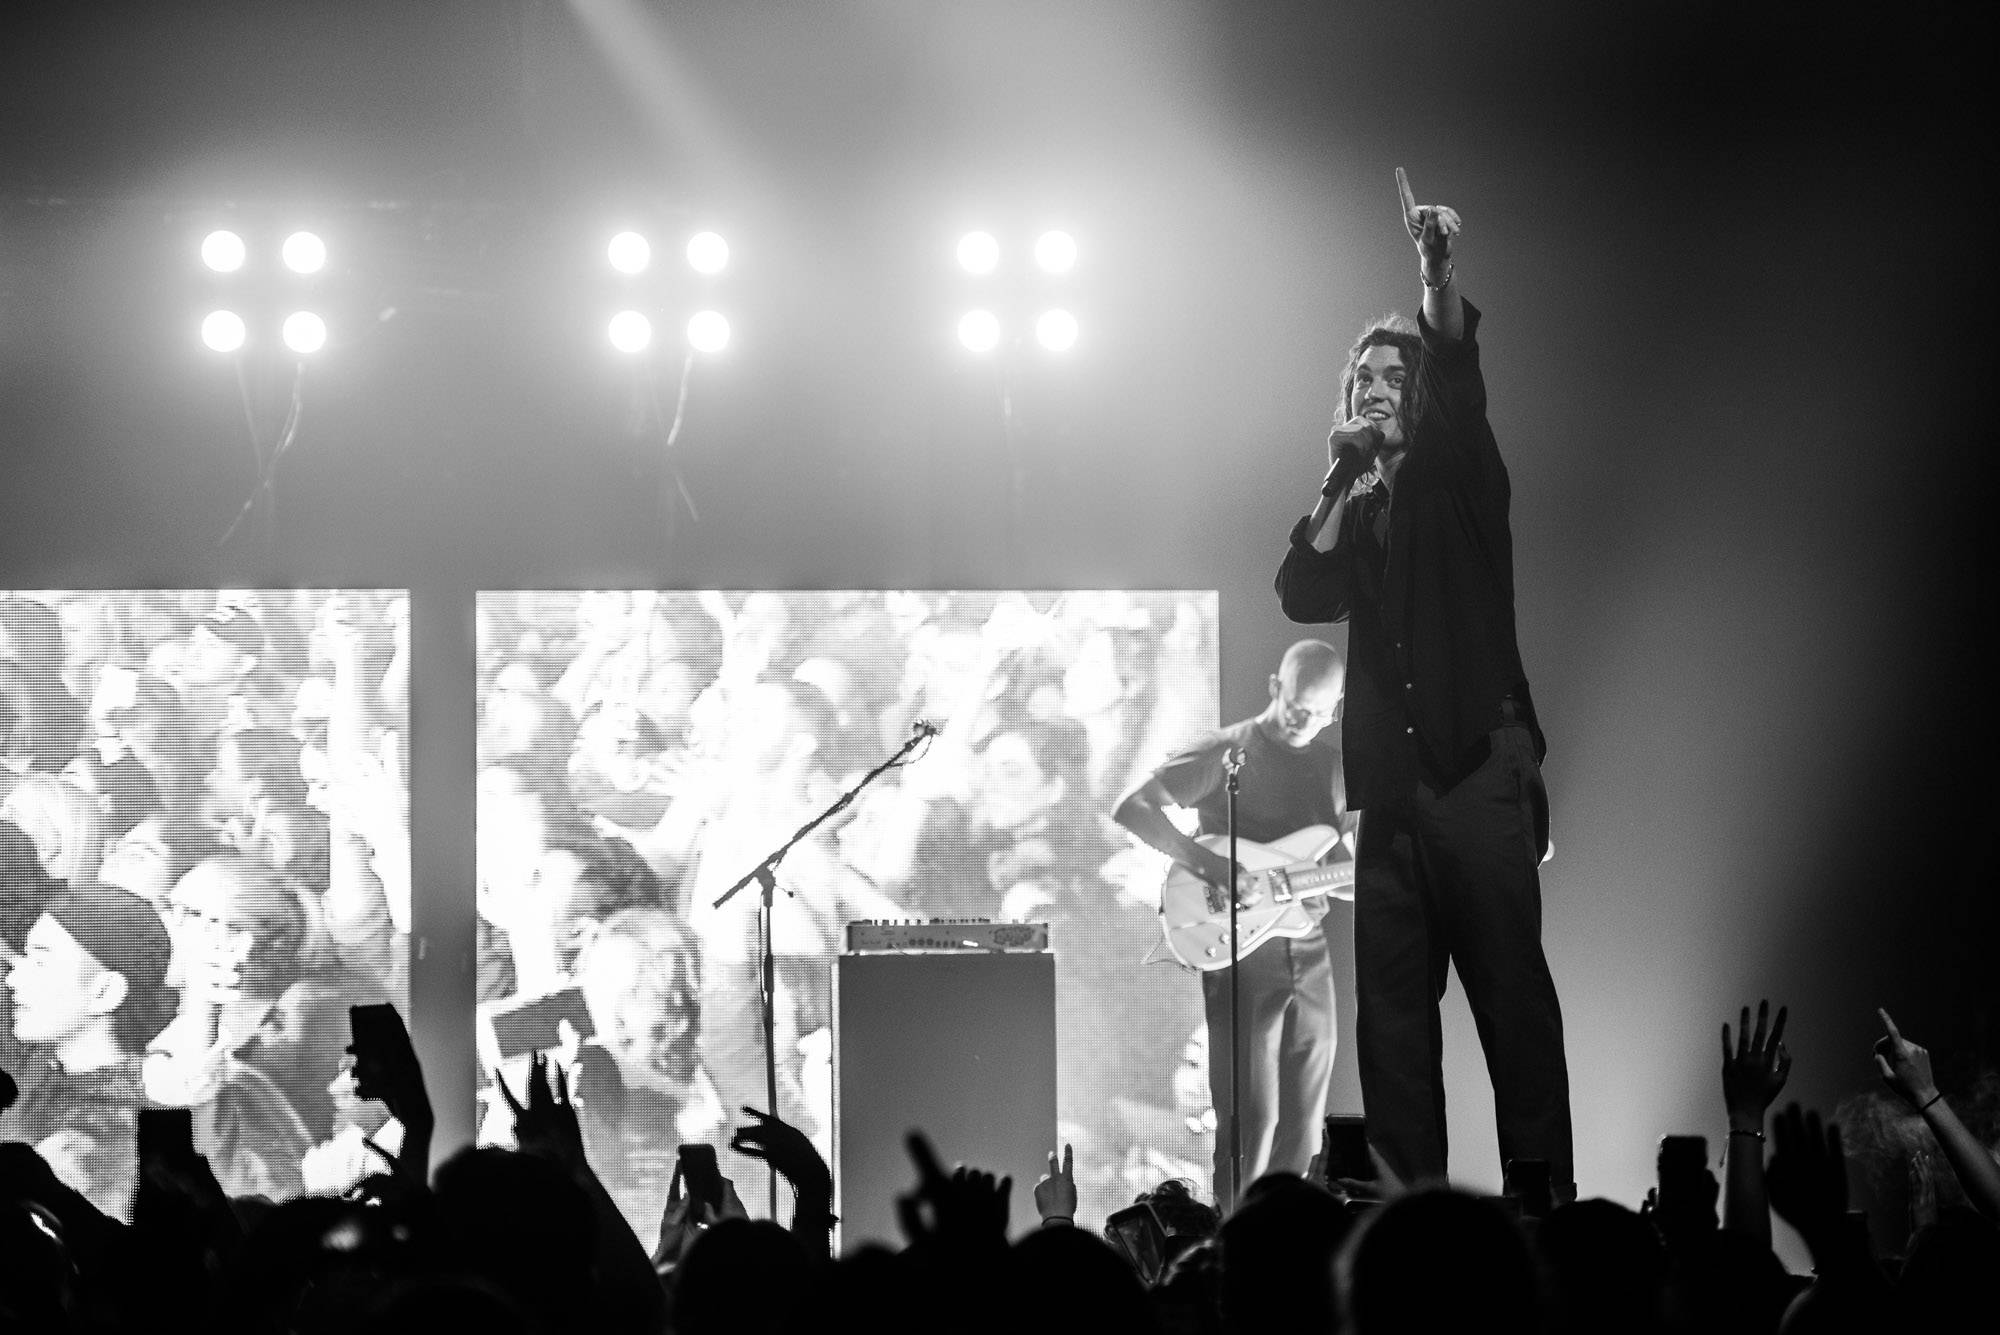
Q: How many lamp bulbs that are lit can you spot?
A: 12